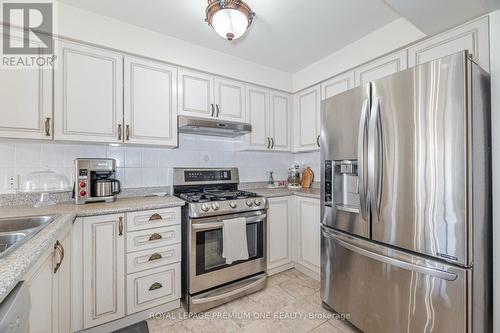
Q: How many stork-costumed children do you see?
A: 0